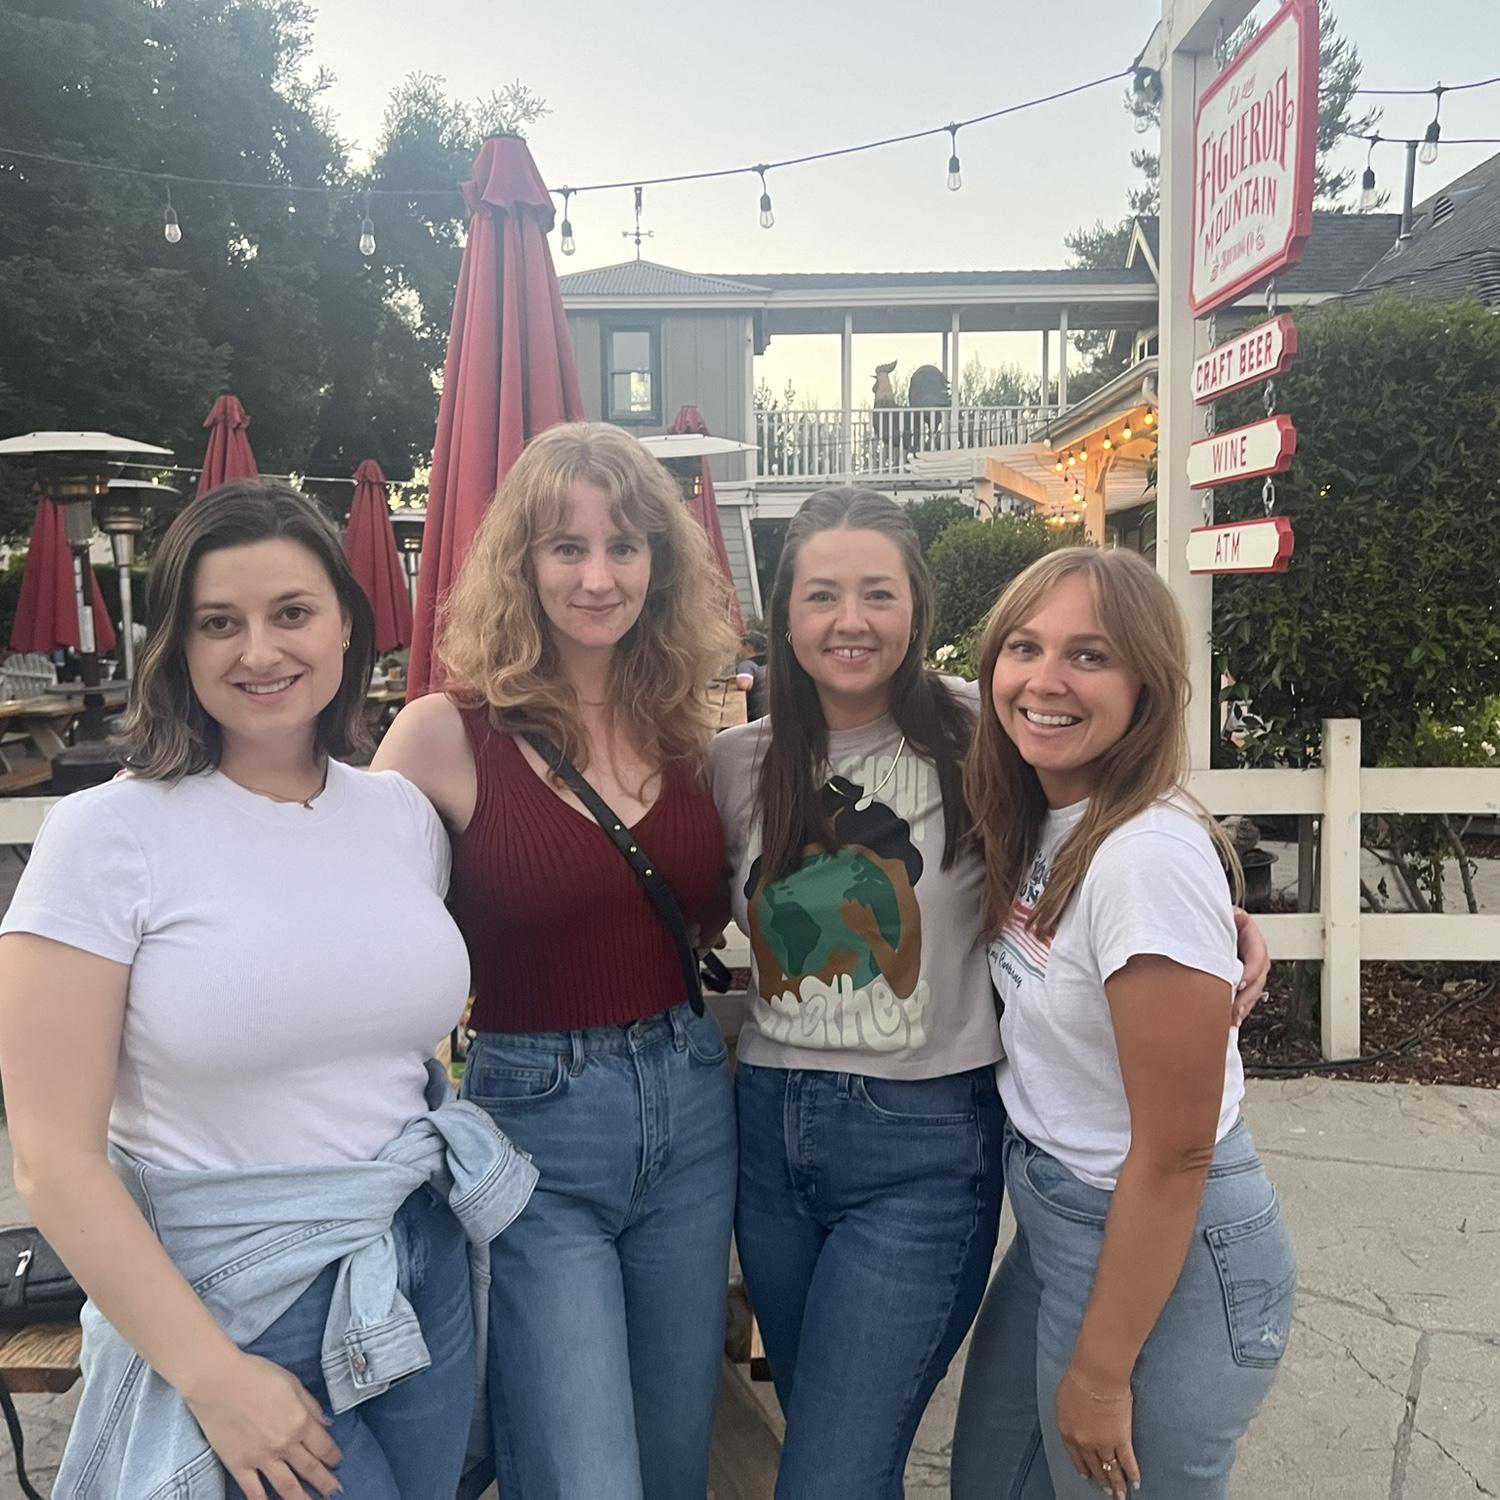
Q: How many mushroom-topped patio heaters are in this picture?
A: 4